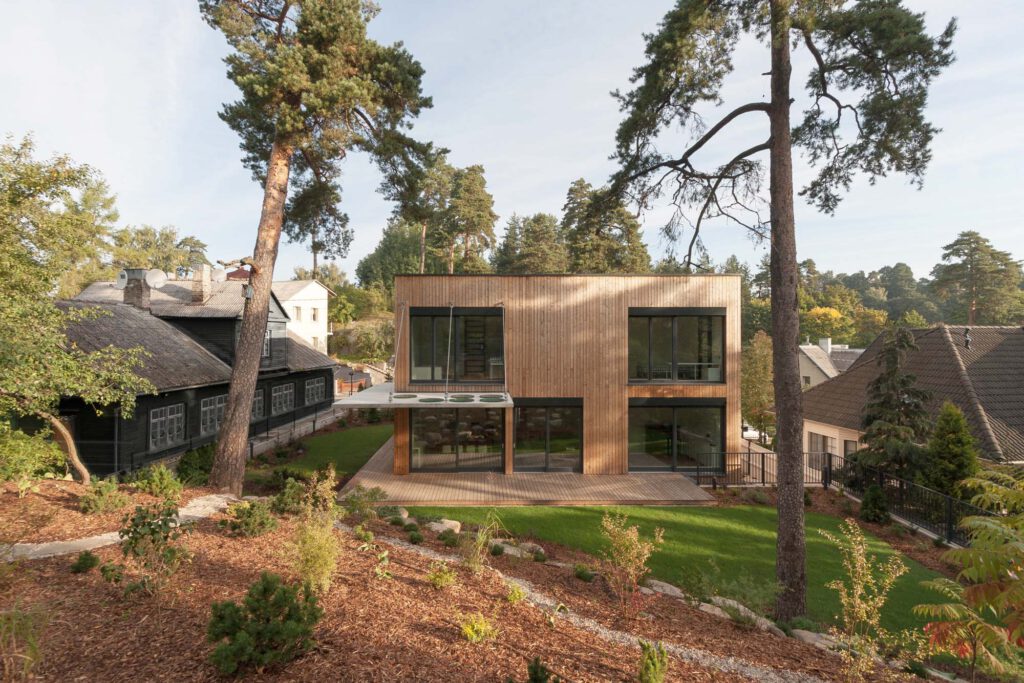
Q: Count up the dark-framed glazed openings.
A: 5